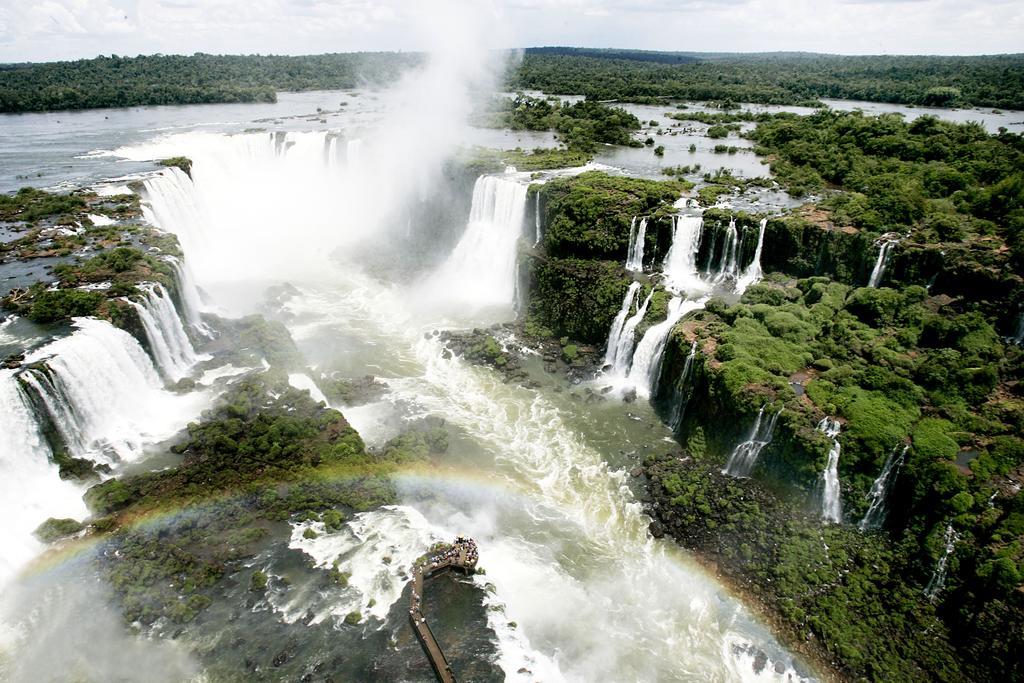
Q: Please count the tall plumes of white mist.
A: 1